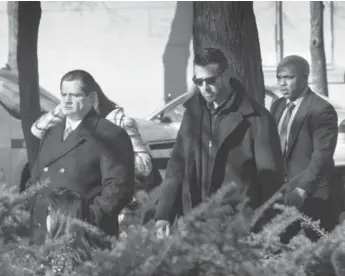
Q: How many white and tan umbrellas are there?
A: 0